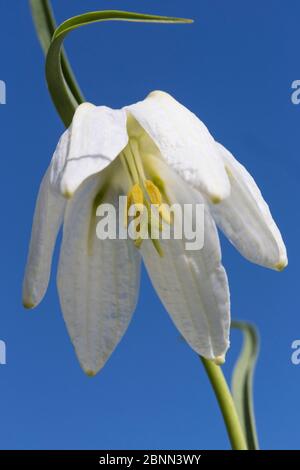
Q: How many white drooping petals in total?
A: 6